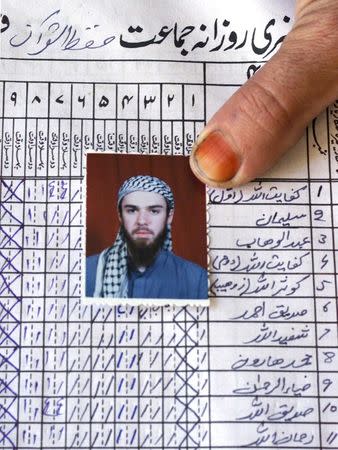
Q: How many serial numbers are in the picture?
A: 11